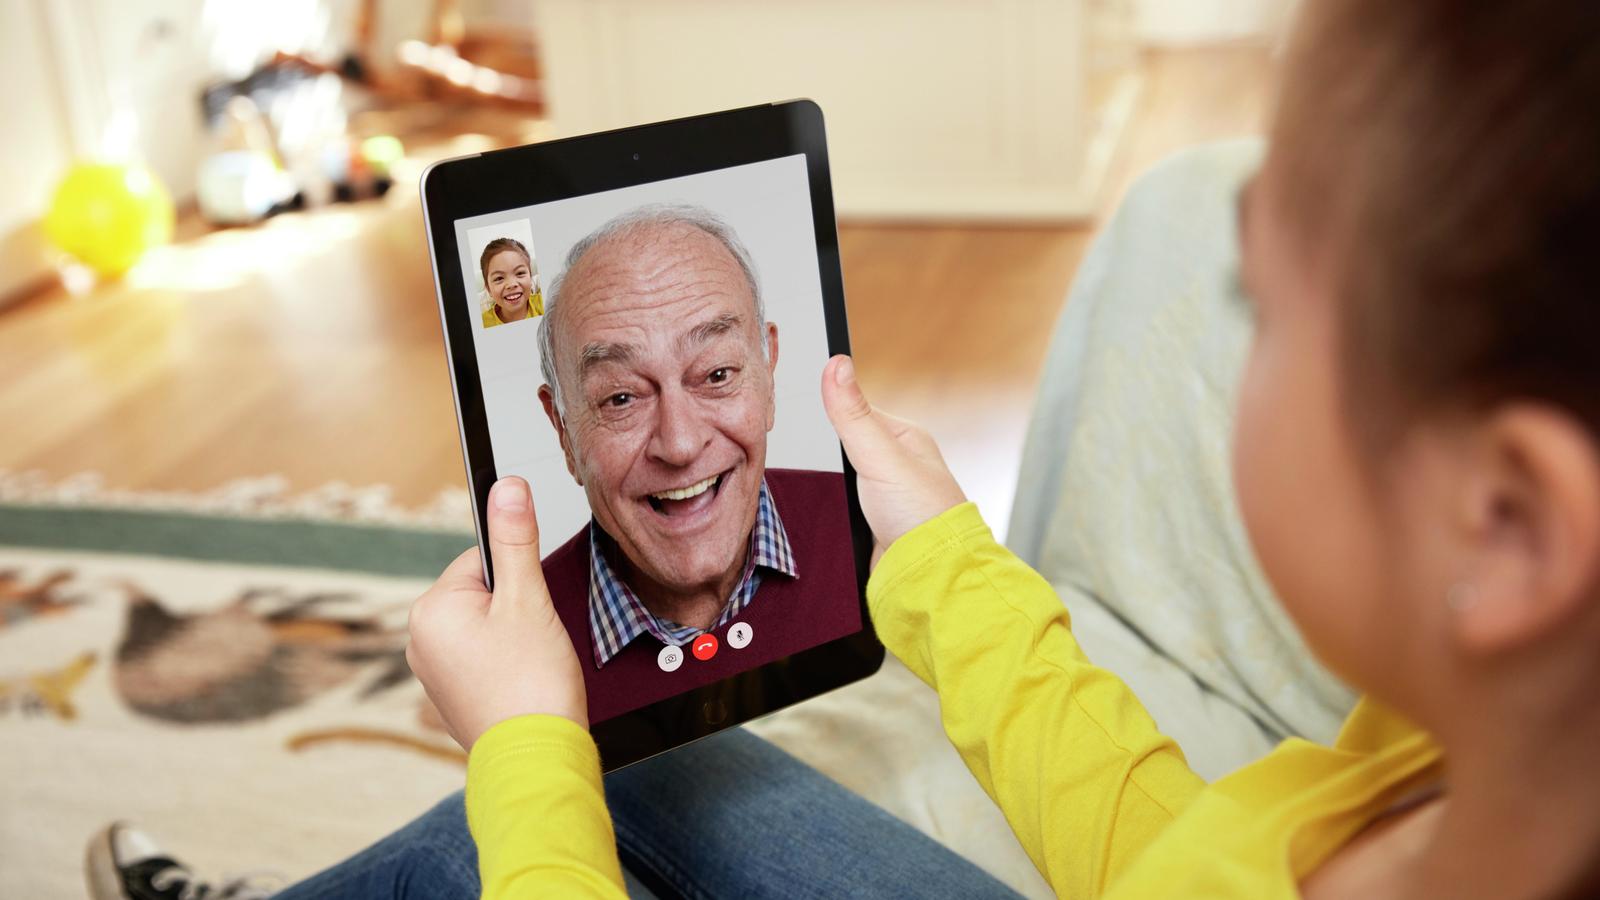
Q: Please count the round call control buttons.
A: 3